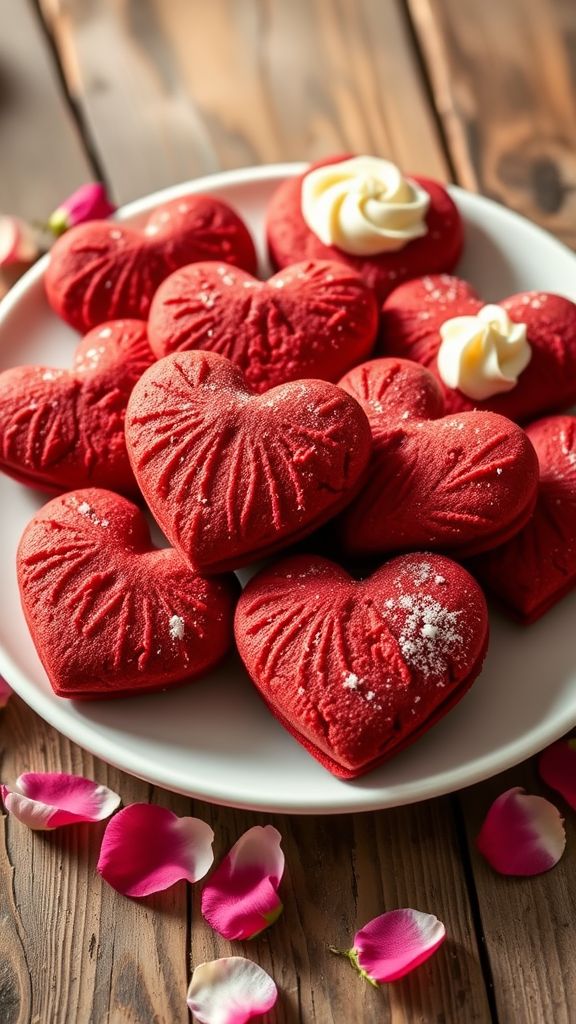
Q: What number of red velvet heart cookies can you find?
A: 10